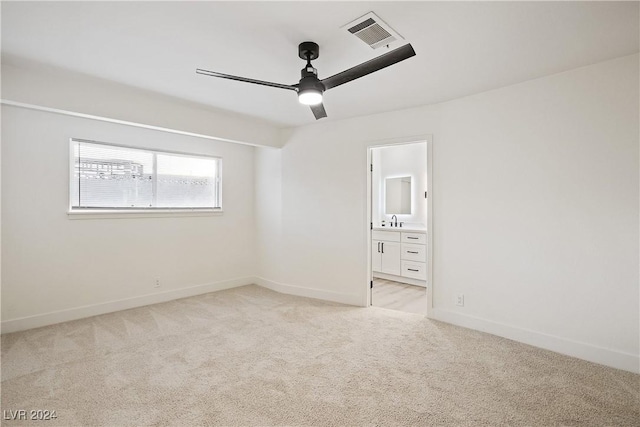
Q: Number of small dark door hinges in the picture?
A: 3